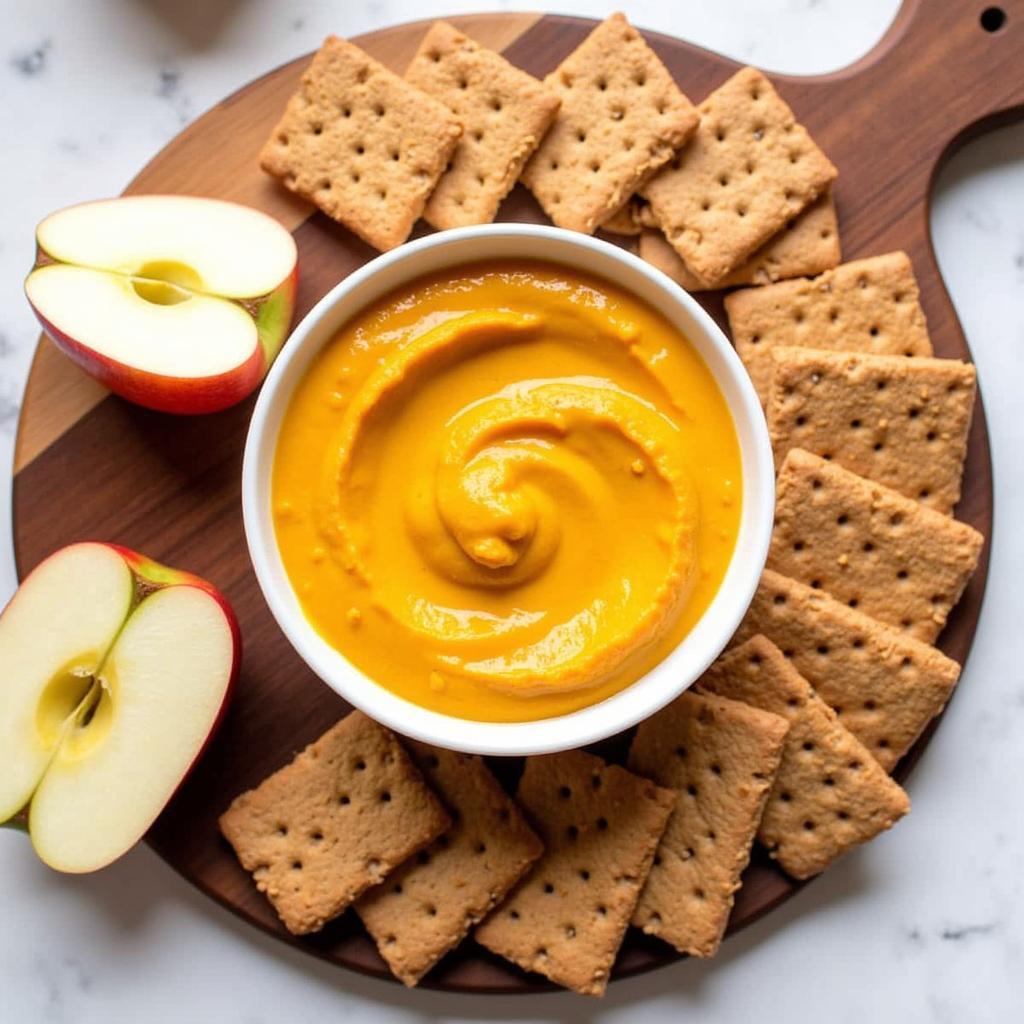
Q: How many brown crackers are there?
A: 14